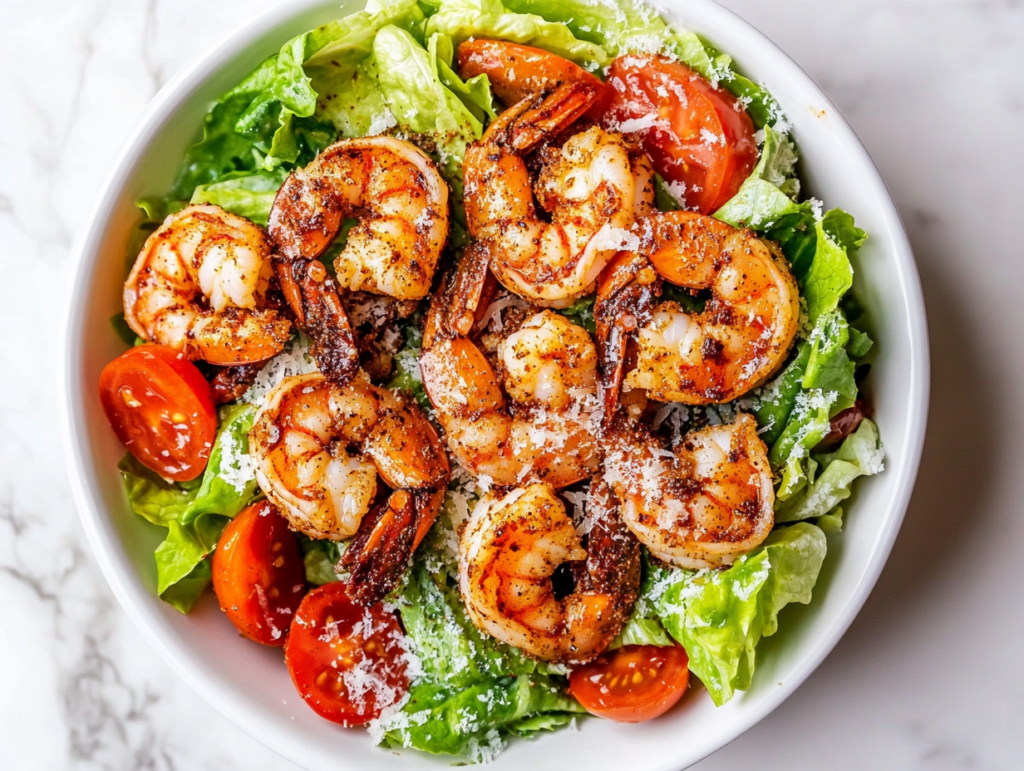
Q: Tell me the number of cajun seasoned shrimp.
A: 8